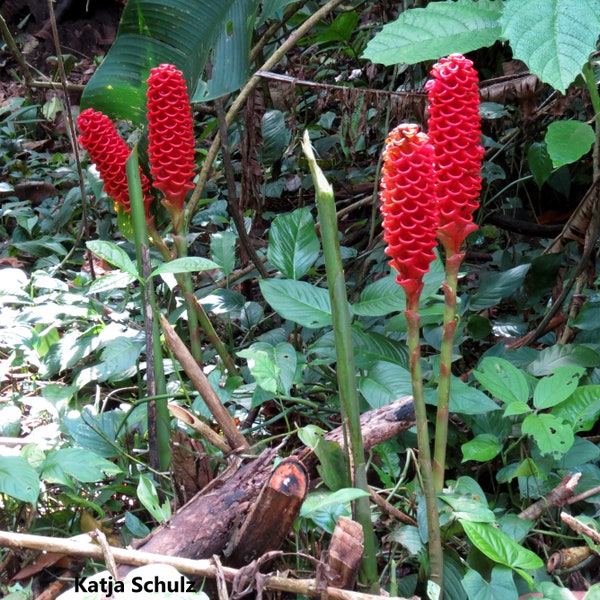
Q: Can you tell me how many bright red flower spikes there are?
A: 4